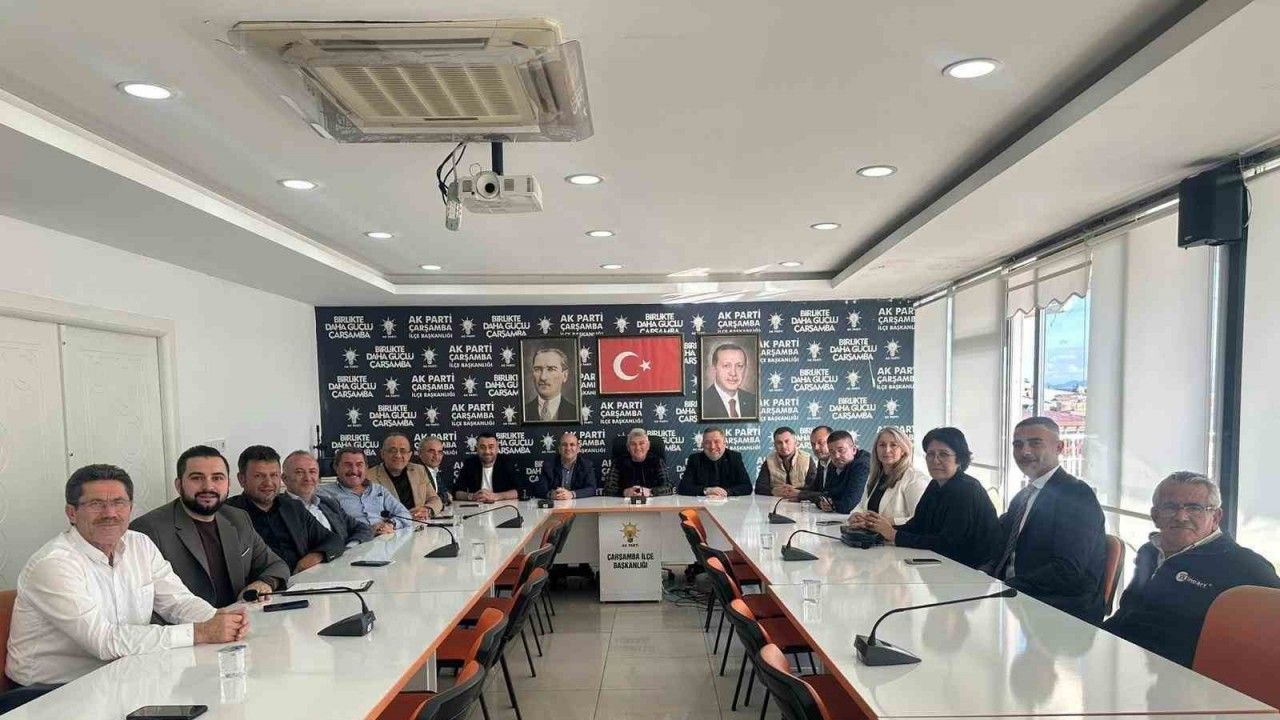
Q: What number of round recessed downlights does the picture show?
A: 11